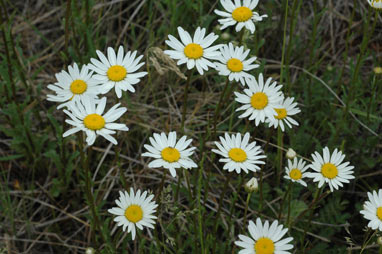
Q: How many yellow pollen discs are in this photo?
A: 15